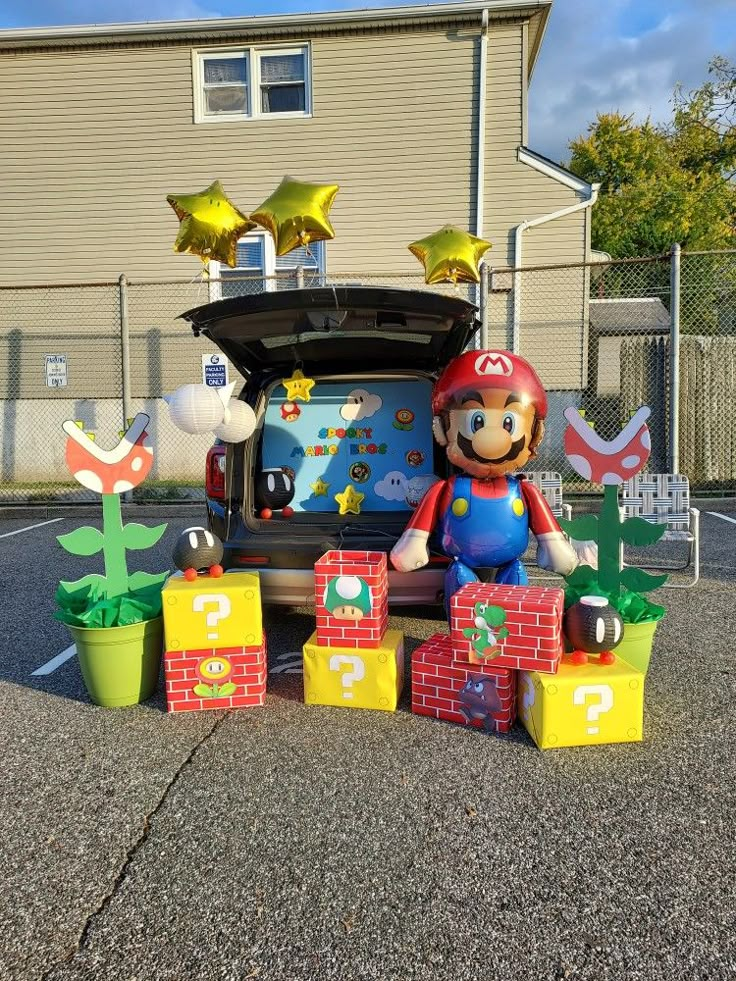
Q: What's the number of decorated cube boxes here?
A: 7